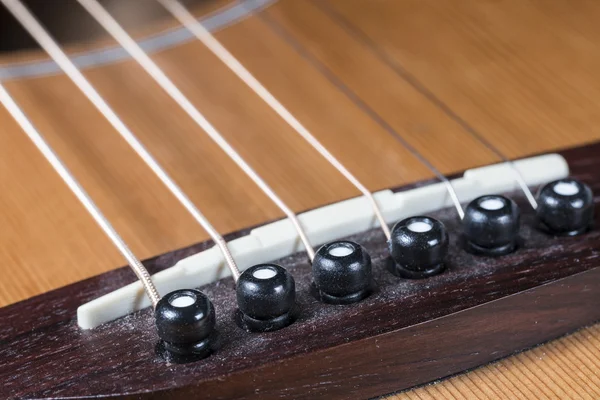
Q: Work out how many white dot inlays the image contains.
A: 6